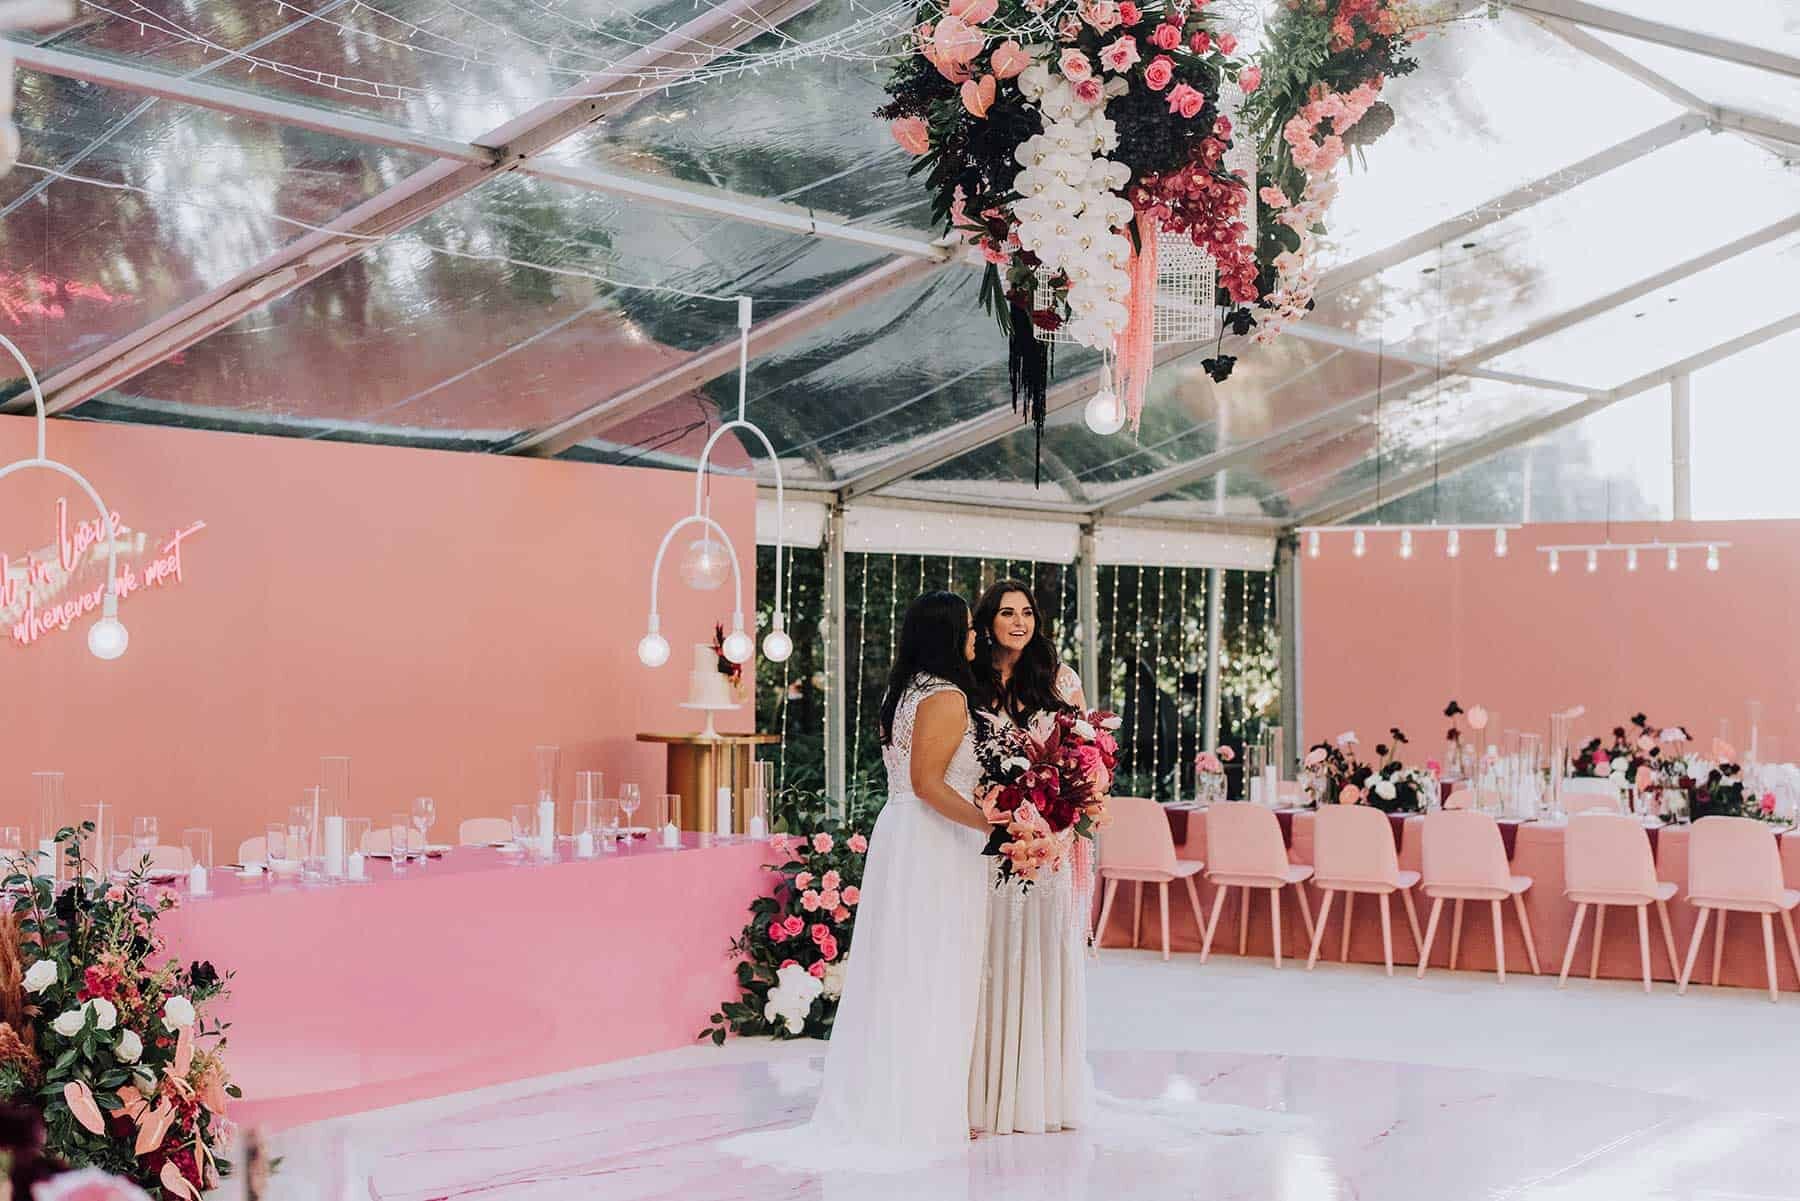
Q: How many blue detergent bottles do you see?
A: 0